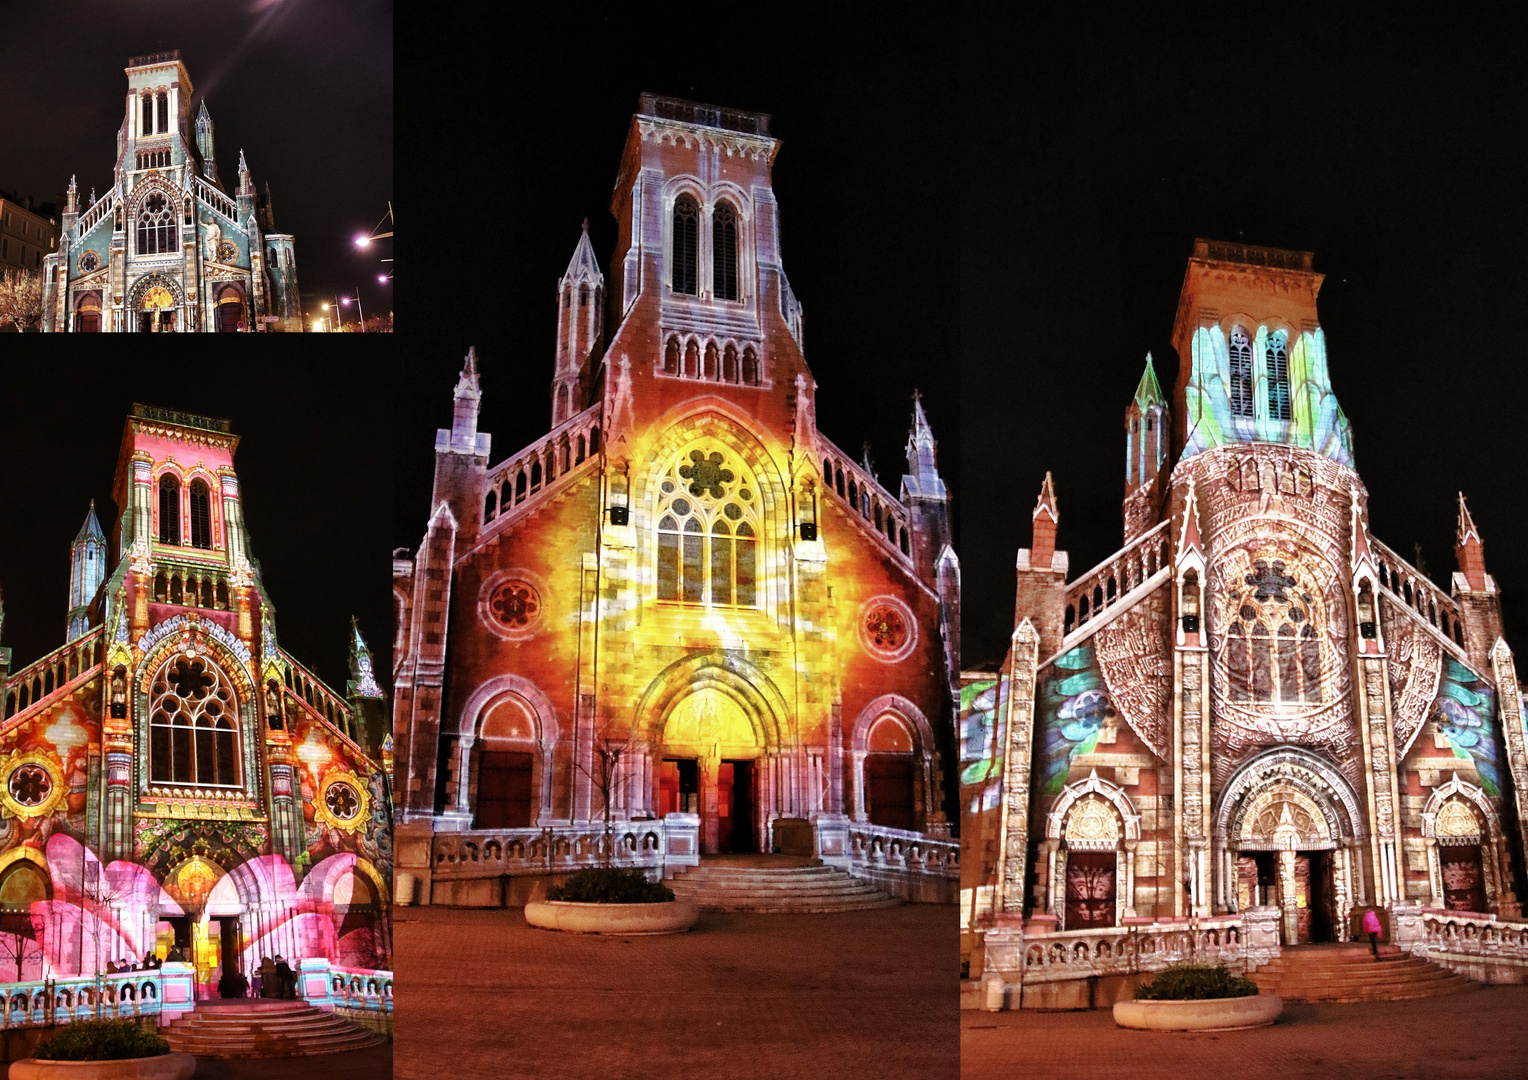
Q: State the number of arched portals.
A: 12